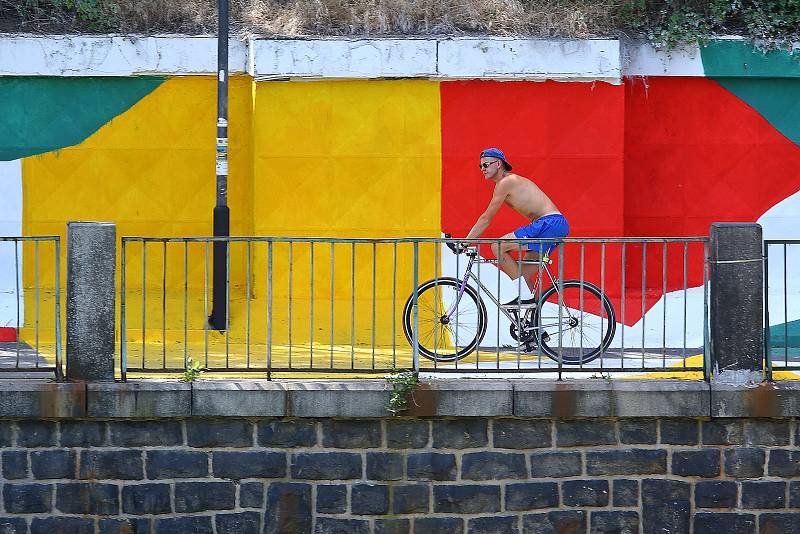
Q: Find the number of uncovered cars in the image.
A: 0